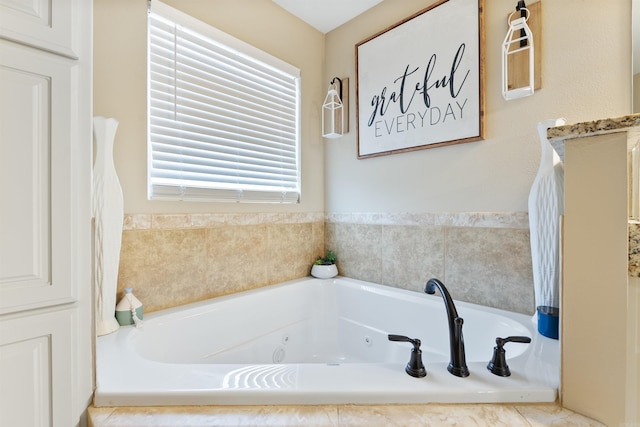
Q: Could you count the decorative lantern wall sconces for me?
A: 2